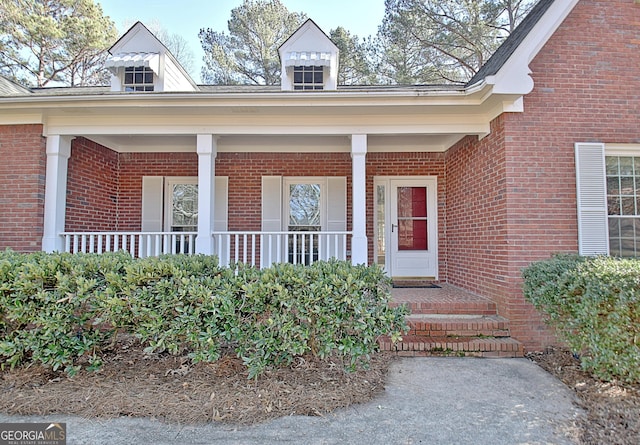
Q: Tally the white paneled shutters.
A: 5